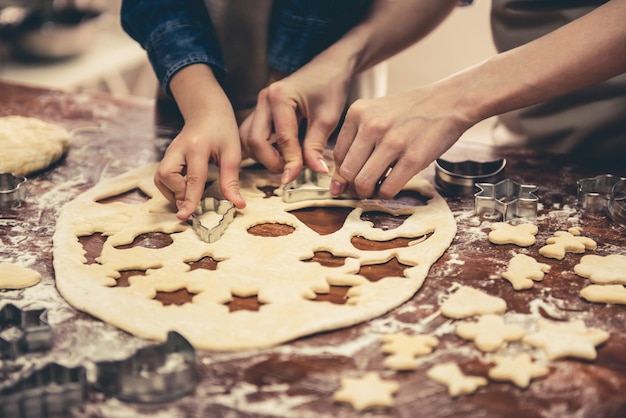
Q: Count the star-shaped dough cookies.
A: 3